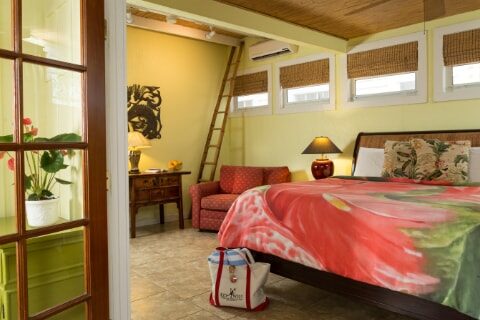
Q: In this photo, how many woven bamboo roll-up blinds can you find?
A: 4